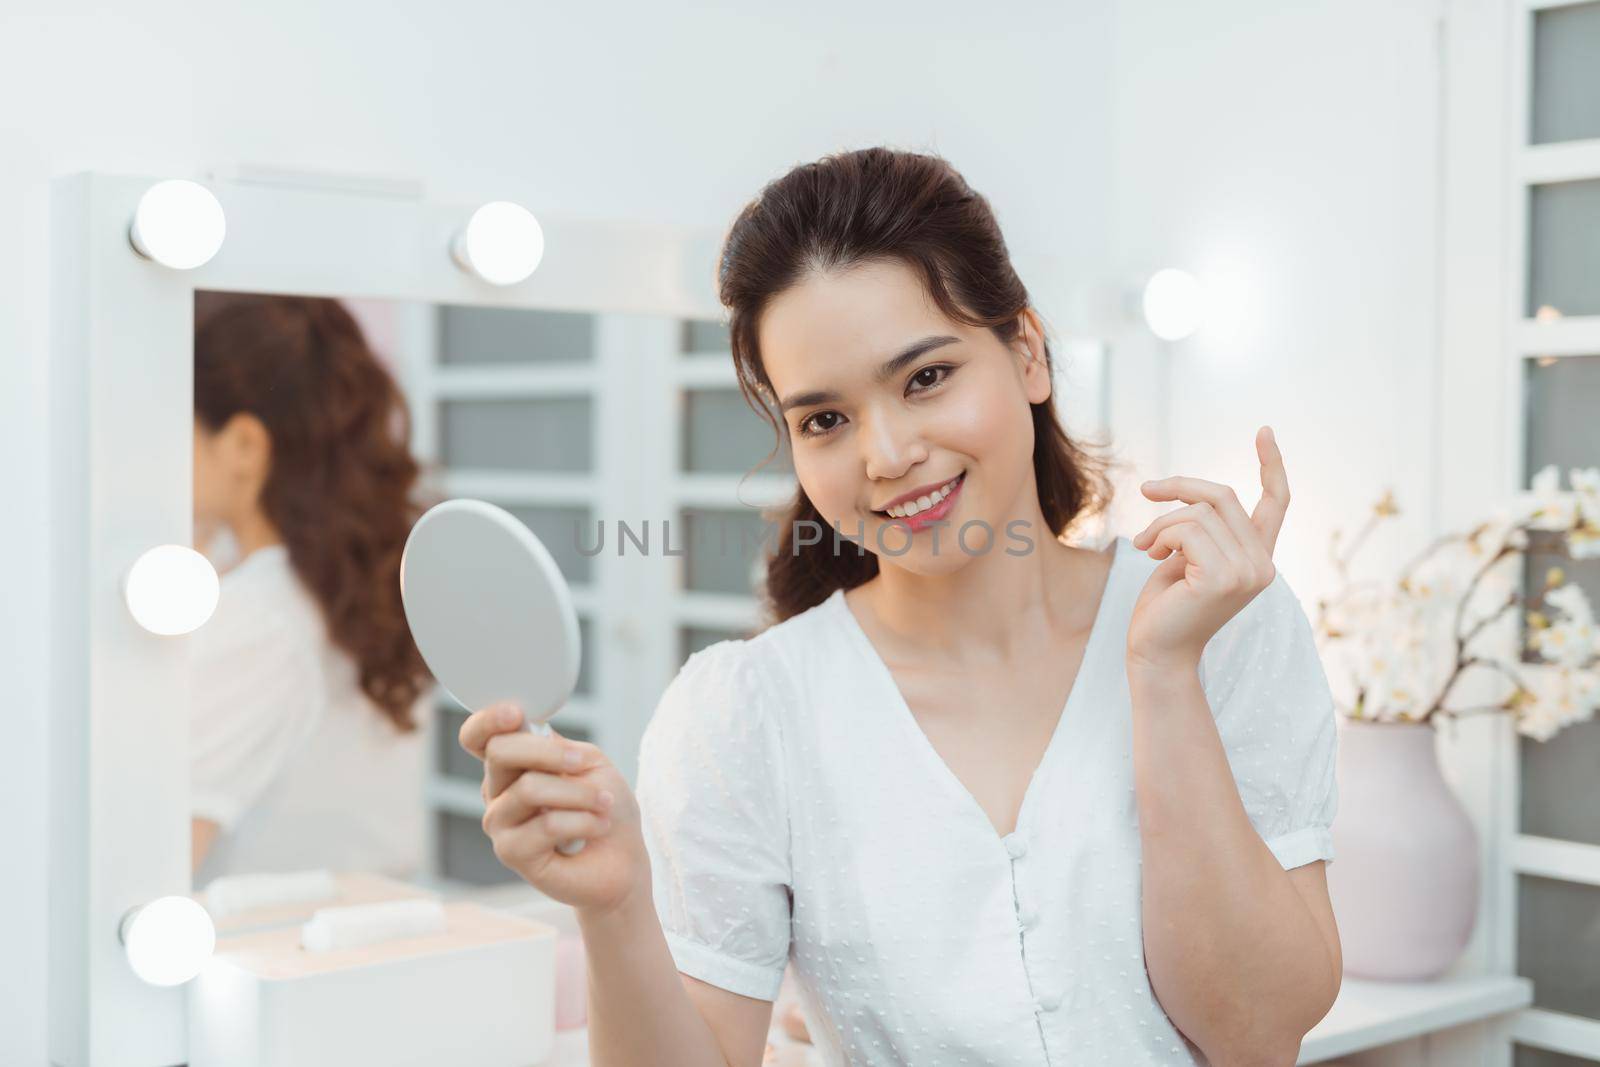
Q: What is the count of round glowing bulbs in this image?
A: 5